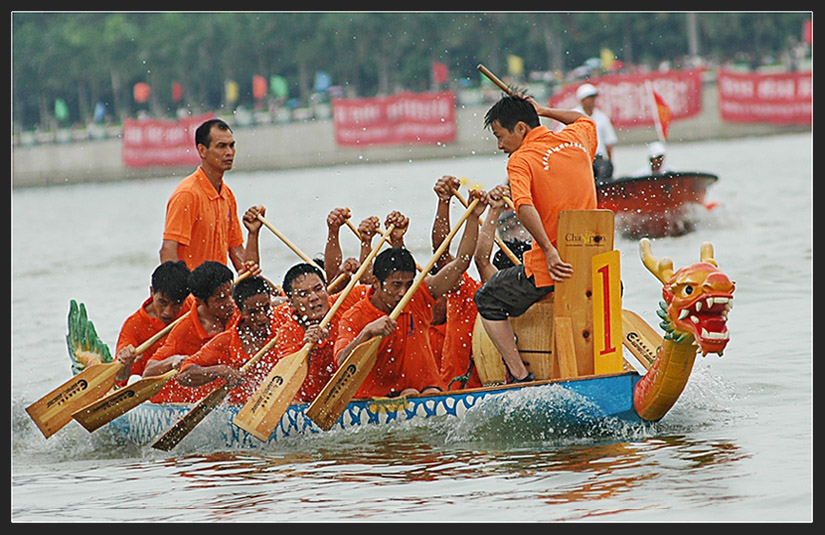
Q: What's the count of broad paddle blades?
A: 6